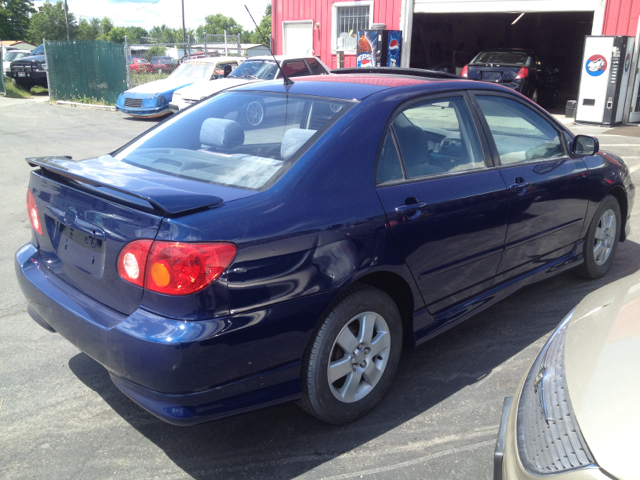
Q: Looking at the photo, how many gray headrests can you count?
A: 2